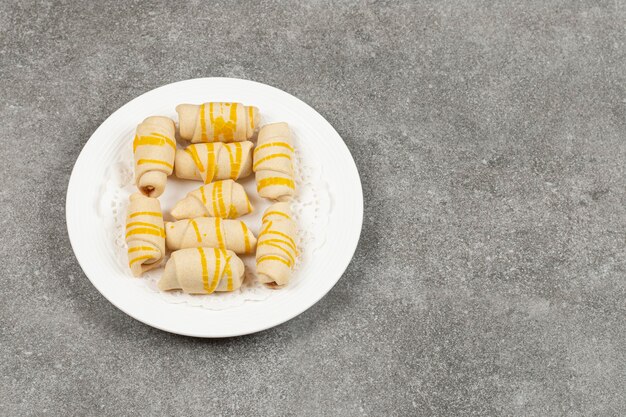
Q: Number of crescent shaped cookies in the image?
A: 9